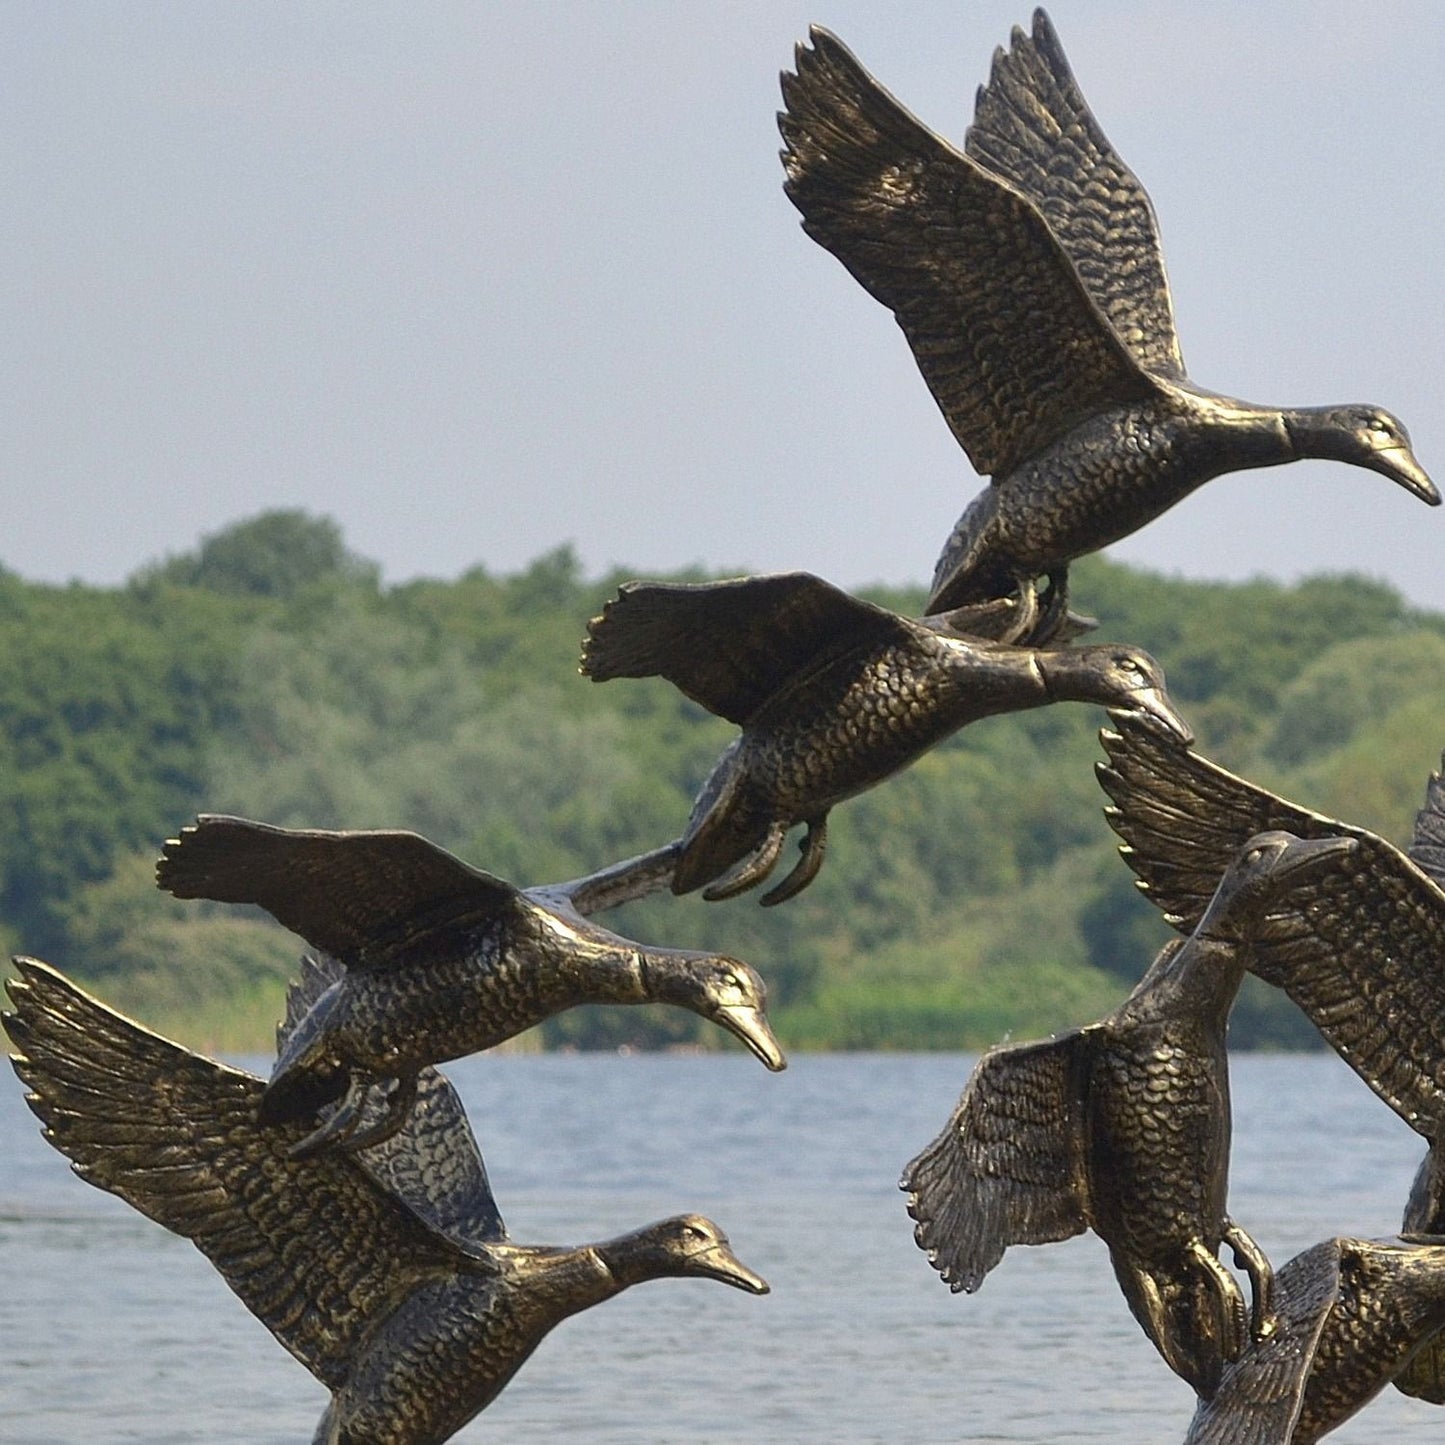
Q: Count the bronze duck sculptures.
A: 7